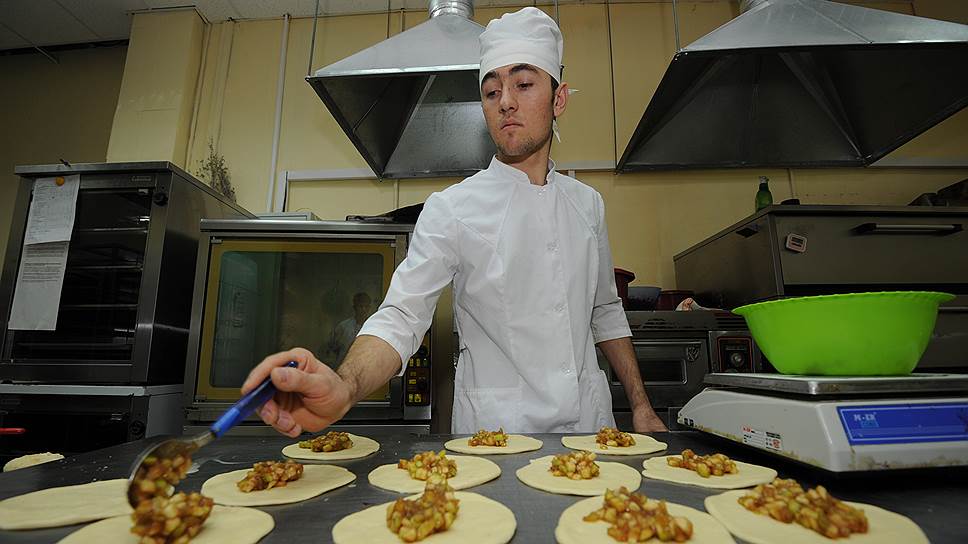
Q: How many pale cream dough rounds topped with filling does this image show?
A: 11